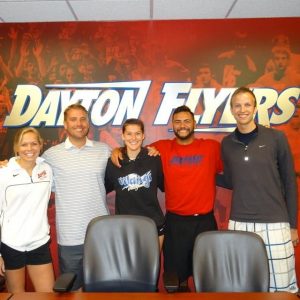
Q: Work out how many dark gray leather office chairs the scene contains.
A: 2